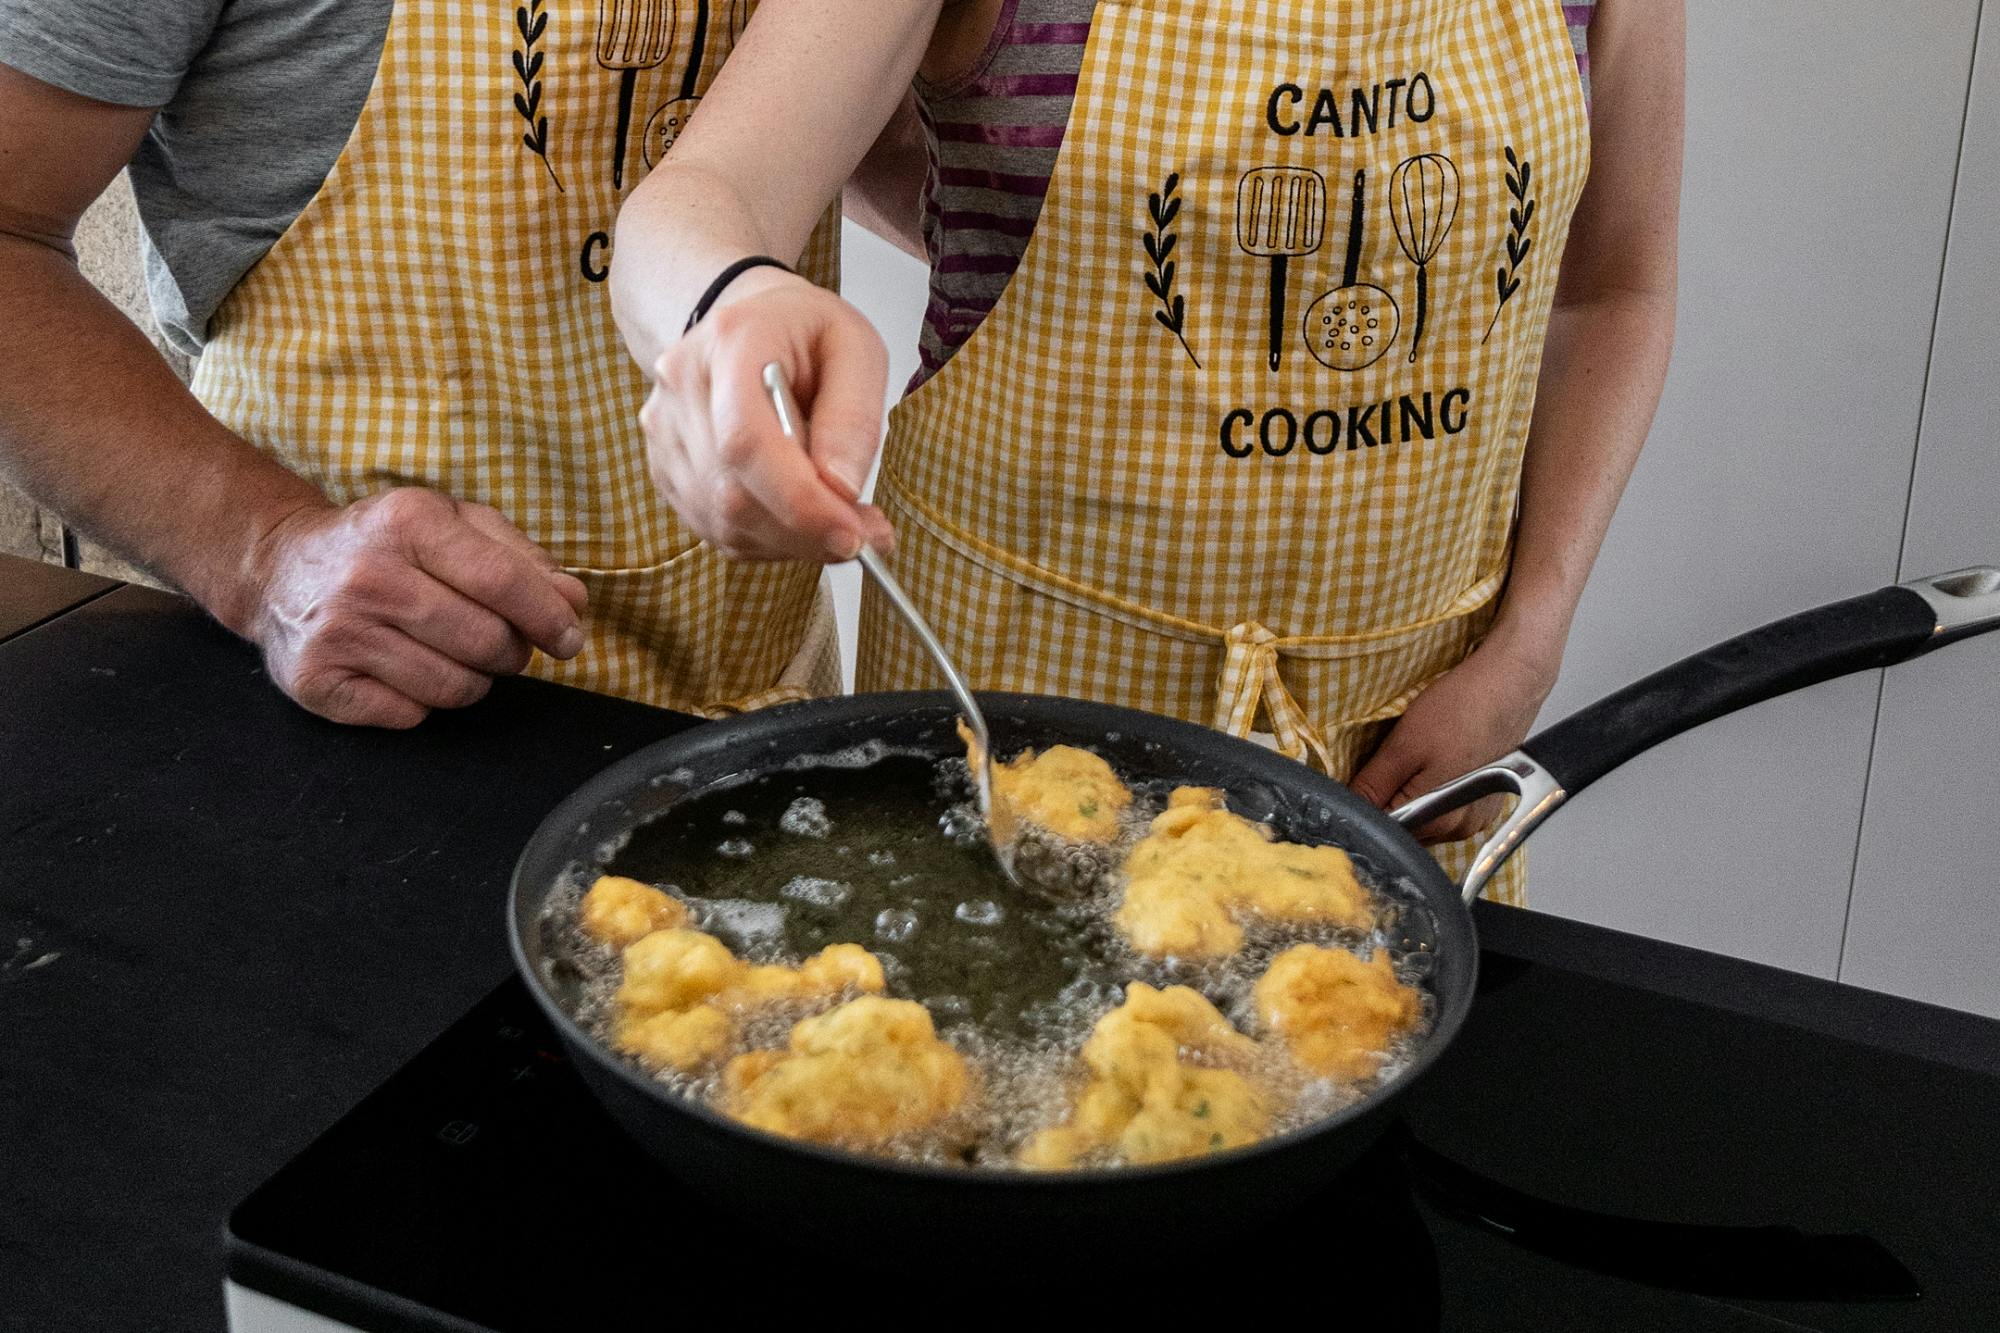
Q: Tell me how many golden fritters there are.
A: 7